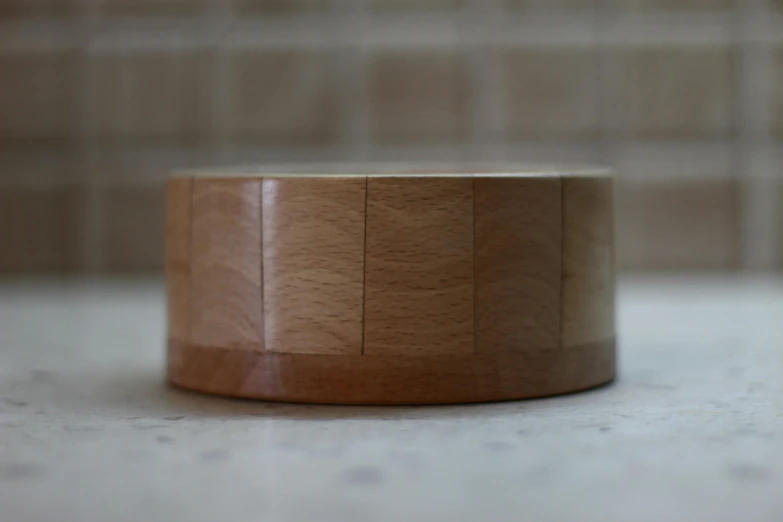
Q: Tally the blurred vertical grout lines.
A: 6